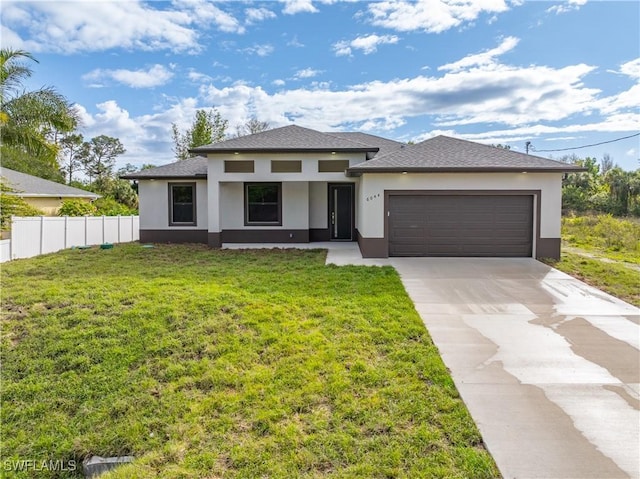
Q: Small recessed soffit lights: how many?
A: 5